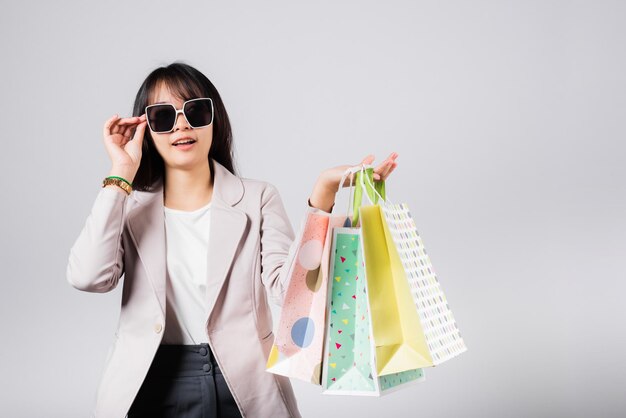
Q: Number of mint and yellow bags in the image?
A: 2